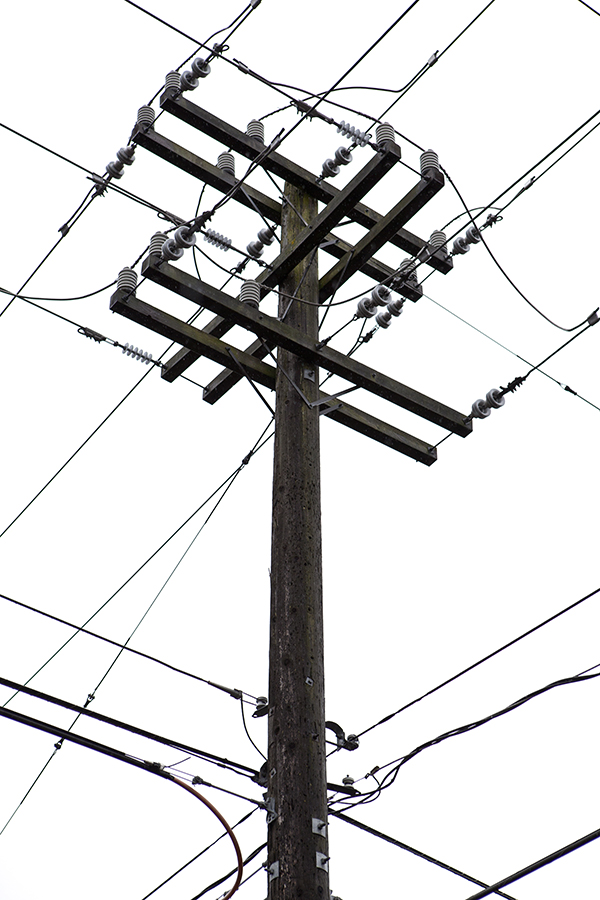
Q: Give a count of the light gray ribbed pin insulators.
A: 11